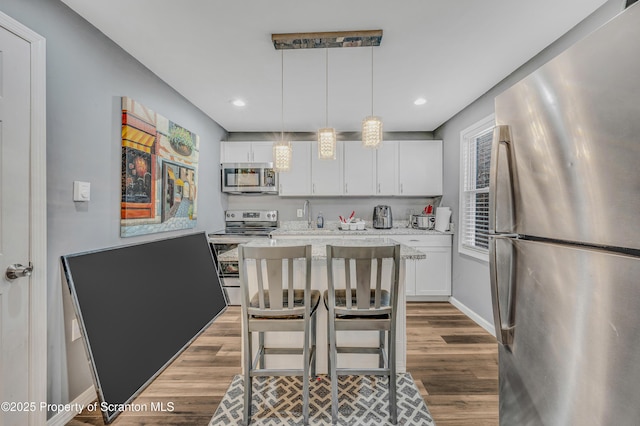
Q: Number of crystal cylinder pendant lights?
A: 3